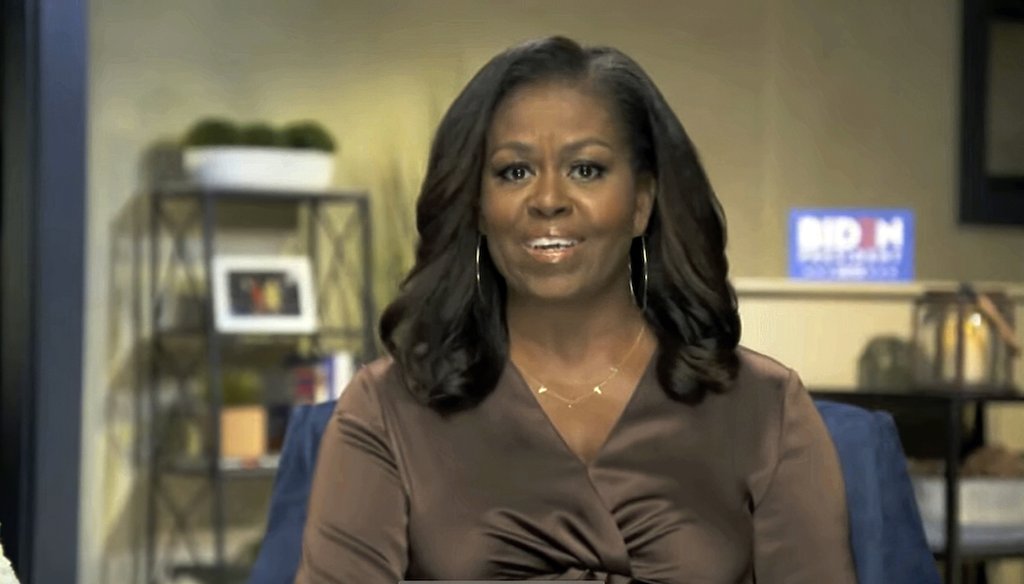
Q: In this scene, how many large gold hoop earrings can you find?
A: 2